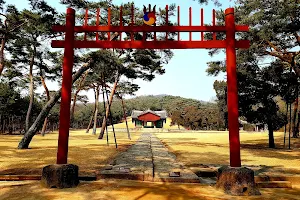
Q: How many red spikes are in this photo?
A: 10